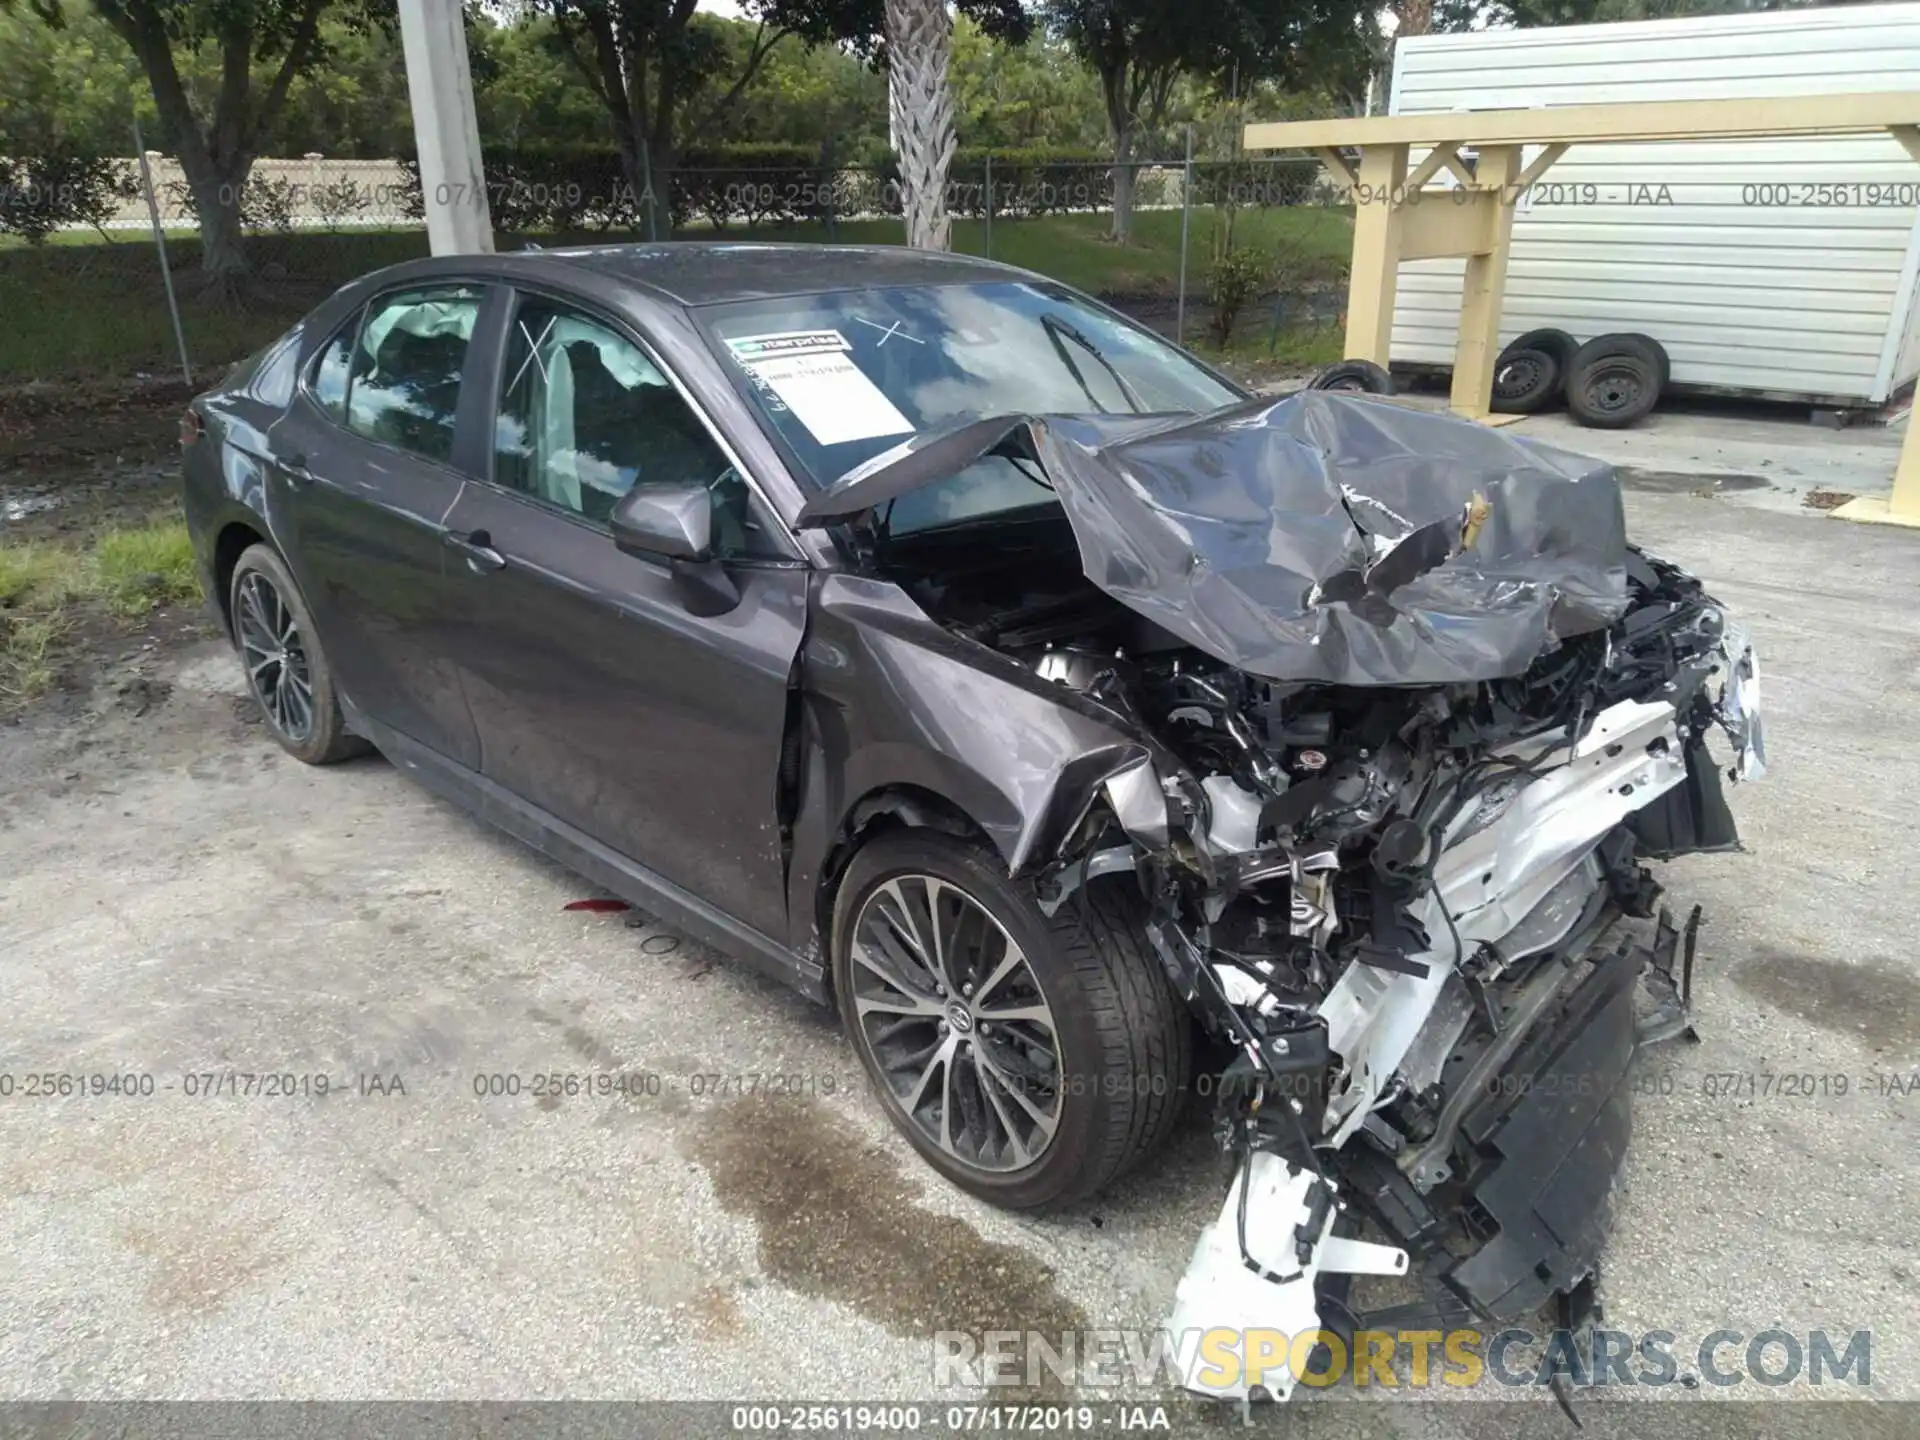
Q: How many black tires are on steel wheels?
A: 2